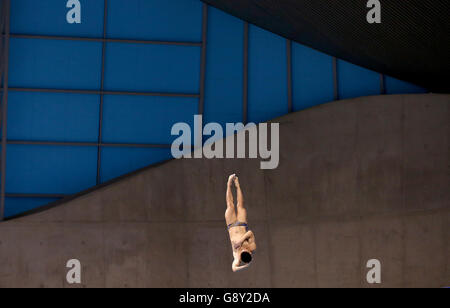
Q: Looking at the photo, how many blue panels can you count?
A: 14